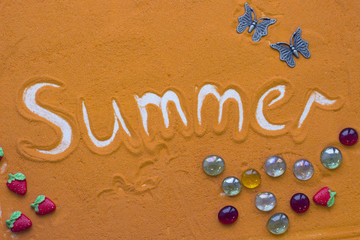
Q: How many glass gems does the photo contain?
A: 11